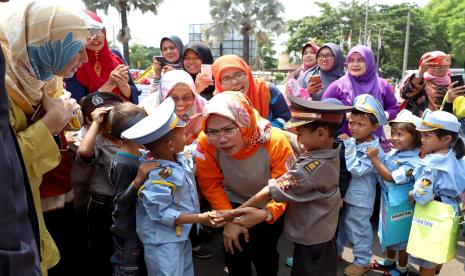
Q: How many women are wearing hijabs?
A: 11